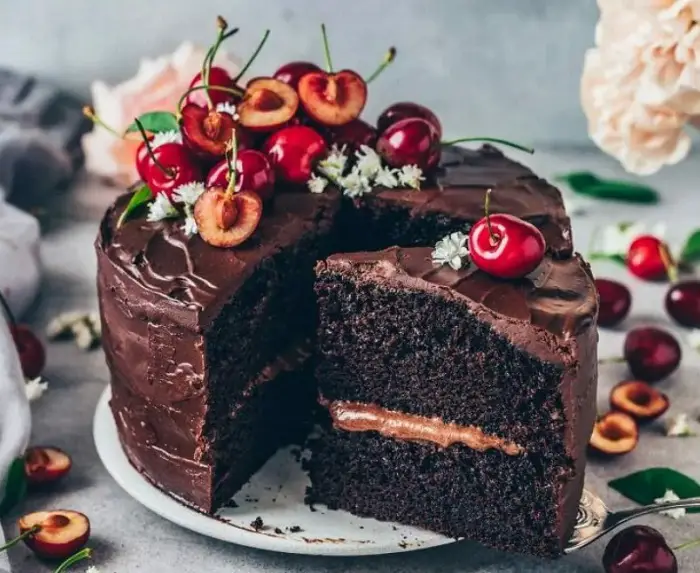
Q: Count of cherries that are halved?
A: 8